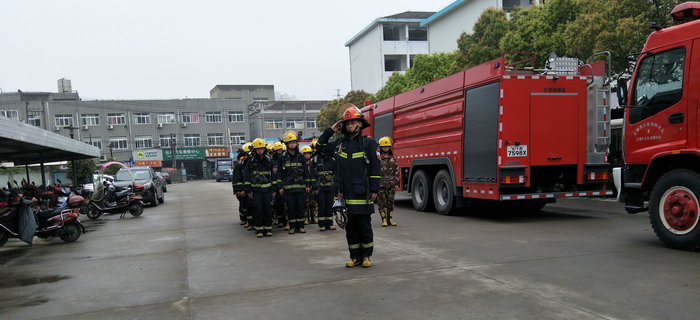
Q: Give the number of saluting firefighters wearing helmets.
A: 1